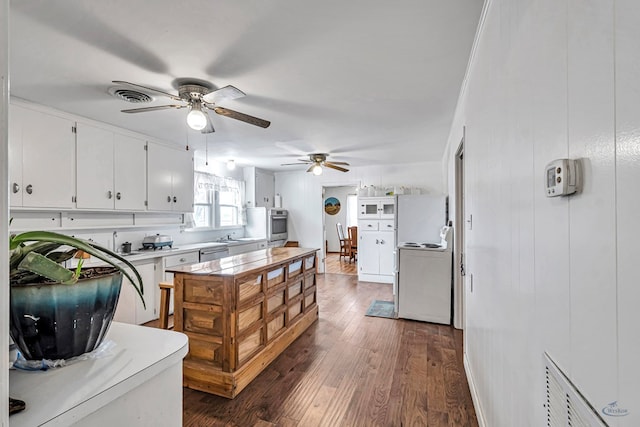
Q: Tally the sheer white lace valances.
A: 1